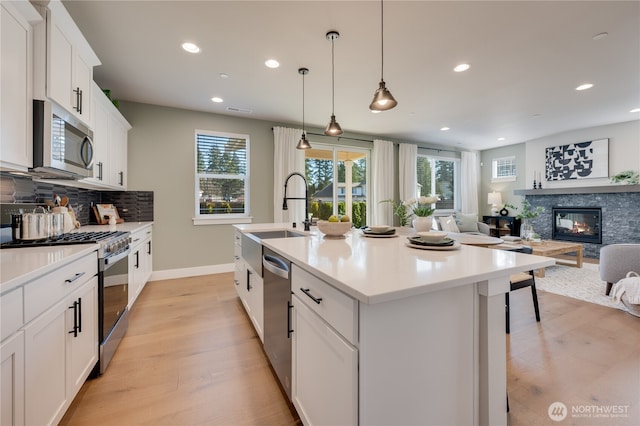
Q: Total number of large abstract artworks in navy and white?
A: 1